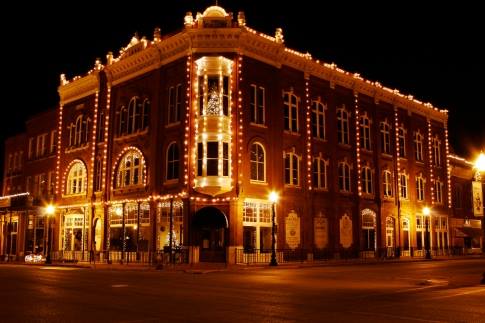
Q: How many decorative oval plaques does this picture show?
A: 3